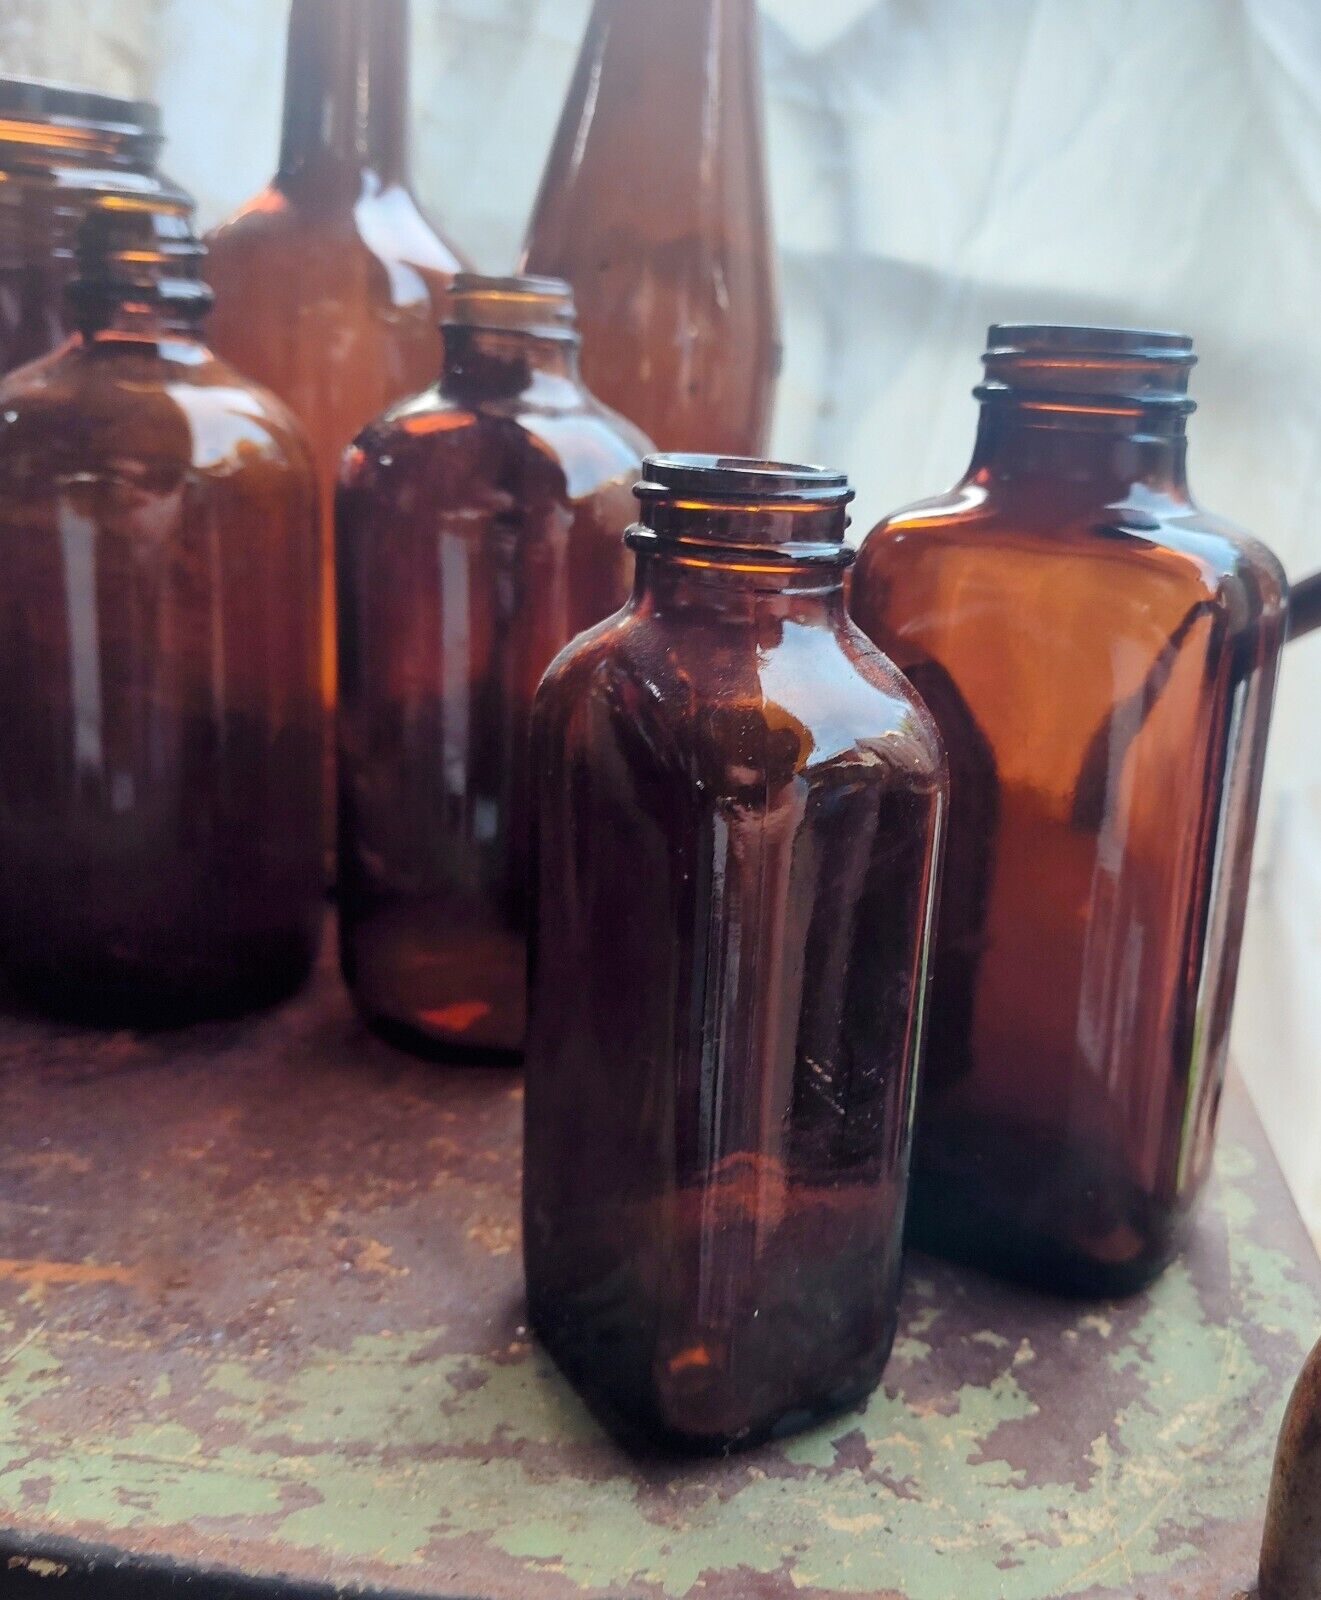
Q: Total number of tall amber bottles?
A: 2